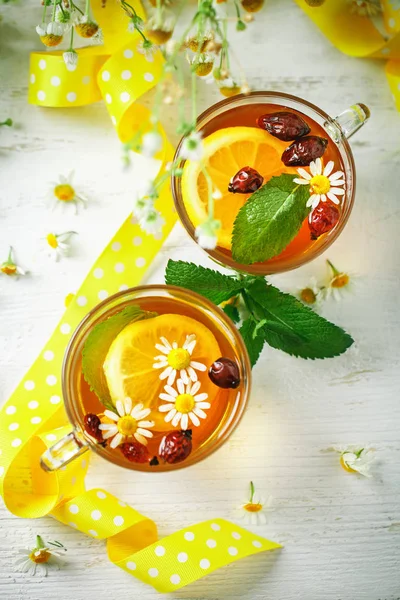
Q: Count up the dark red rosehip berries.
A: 8